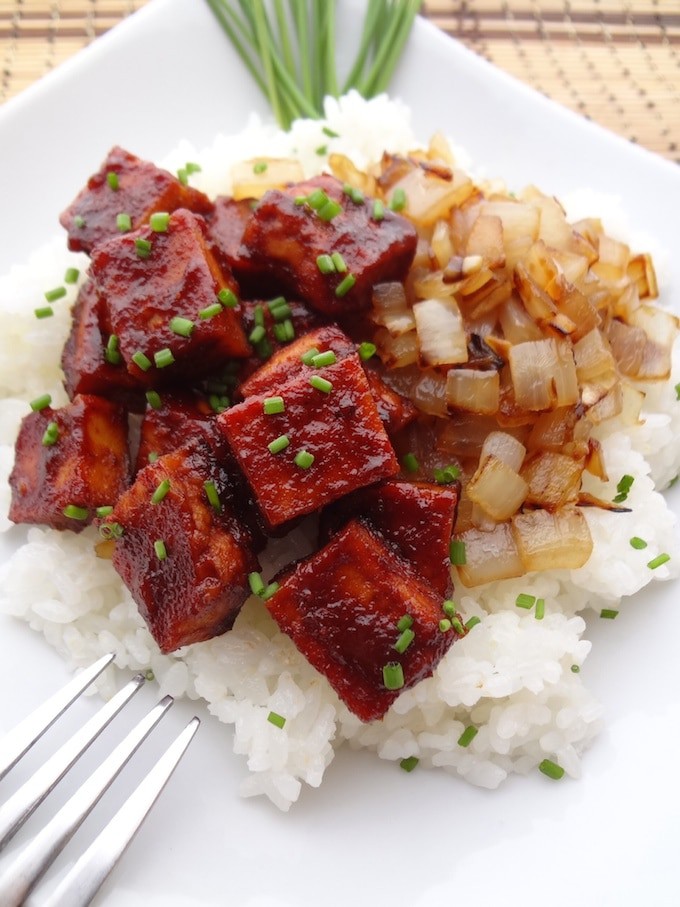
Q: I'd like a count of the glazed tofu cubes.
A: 13